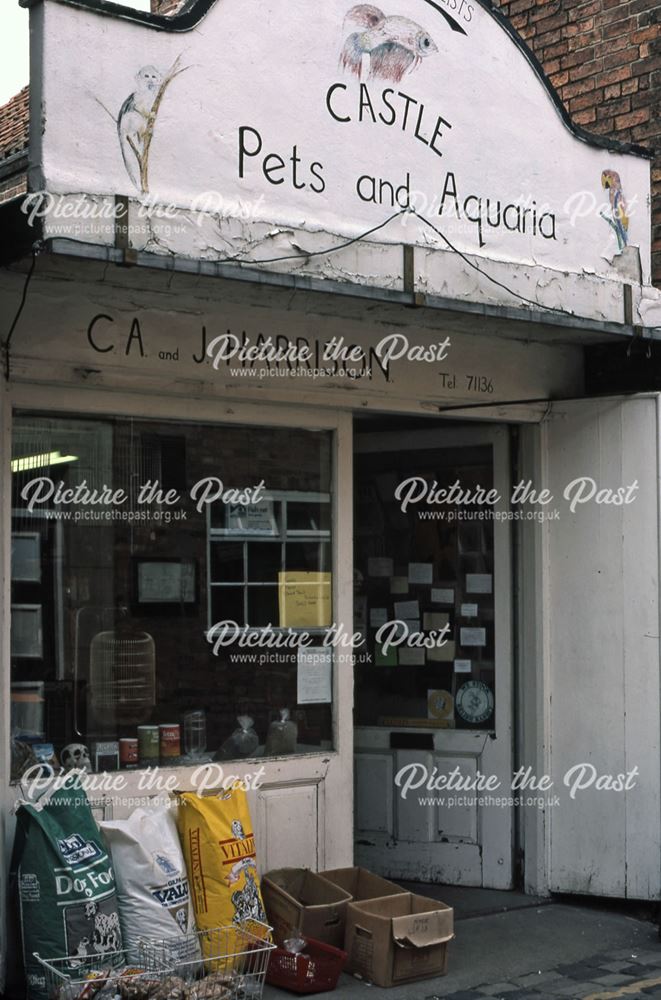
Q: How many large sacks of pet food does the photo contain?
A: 3